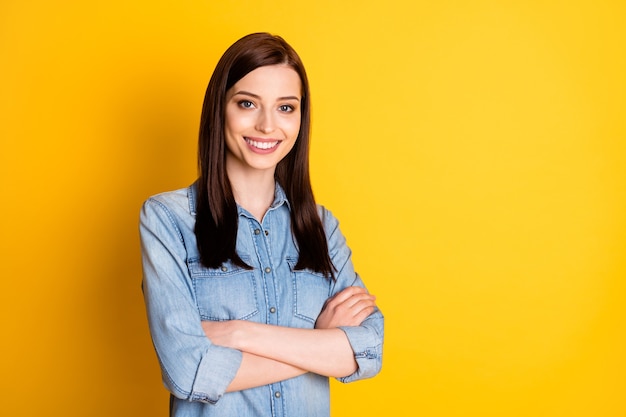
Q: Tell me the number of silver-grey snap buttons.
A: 5